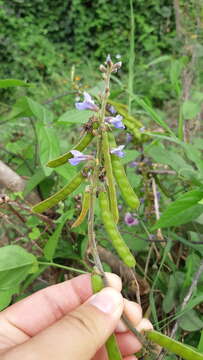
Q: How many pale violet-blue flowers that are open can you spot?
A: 4